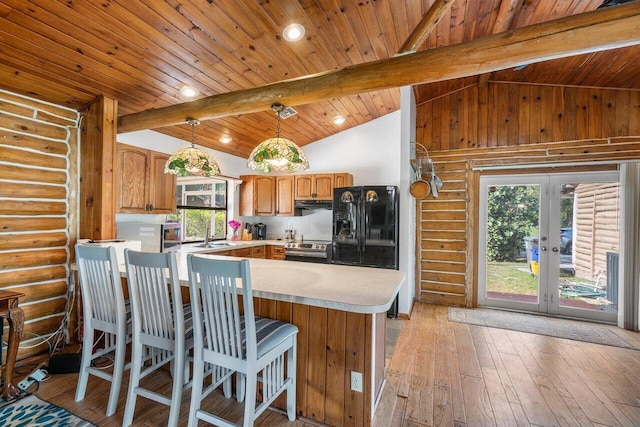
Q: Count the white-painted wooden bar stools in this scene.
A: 3